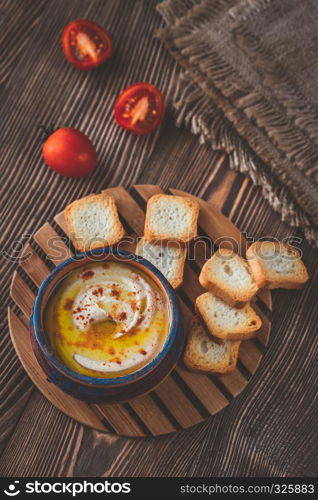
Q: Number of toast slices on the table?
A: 7